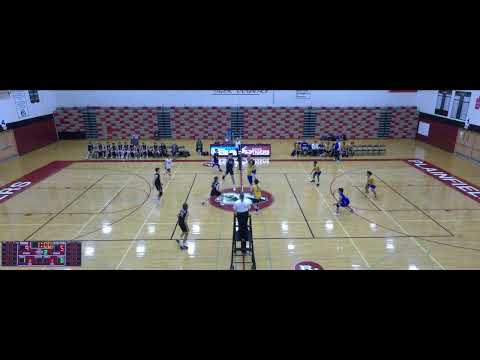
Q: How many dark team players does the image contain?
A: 5